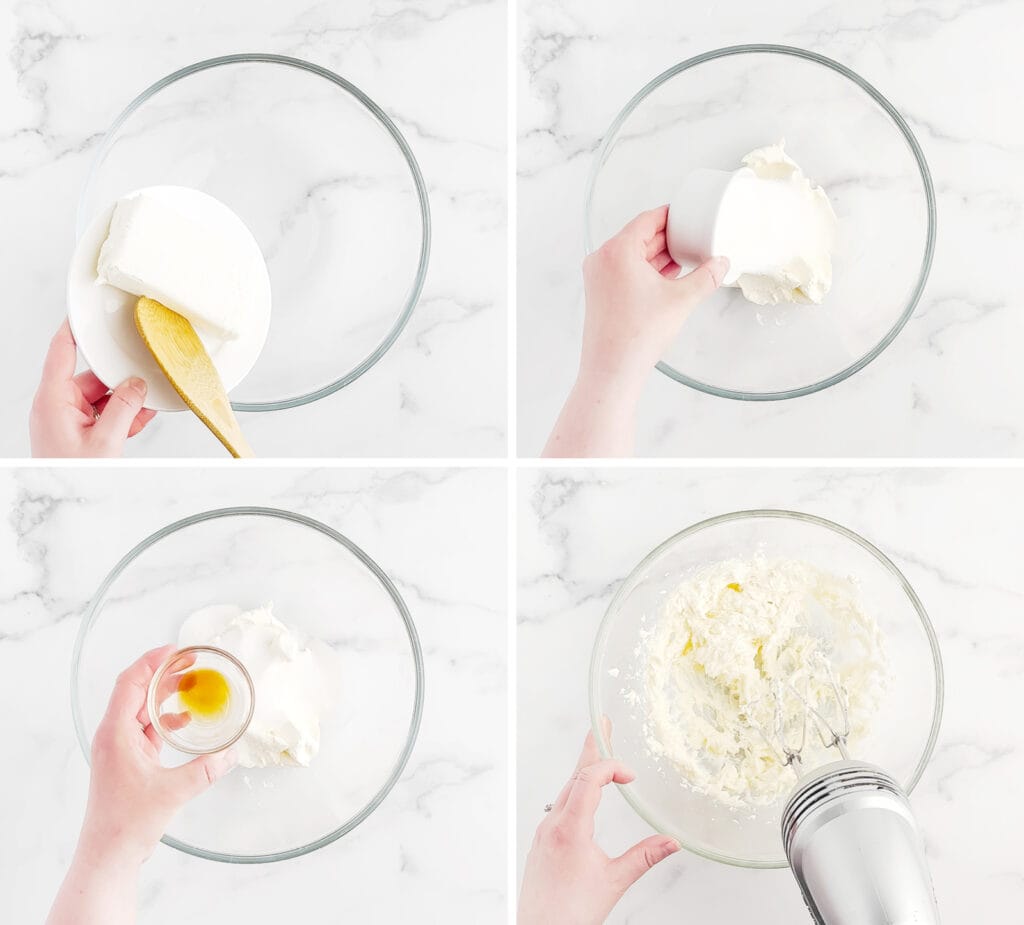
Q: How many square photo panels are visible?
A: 4